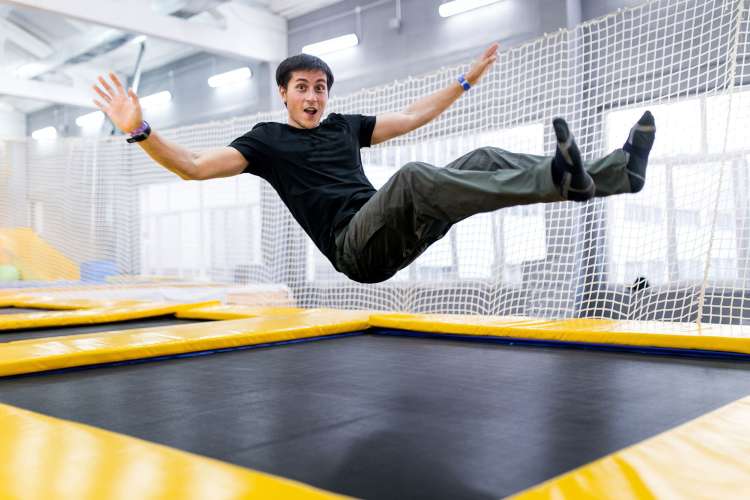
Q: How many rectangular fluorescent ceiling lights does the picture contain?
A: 6